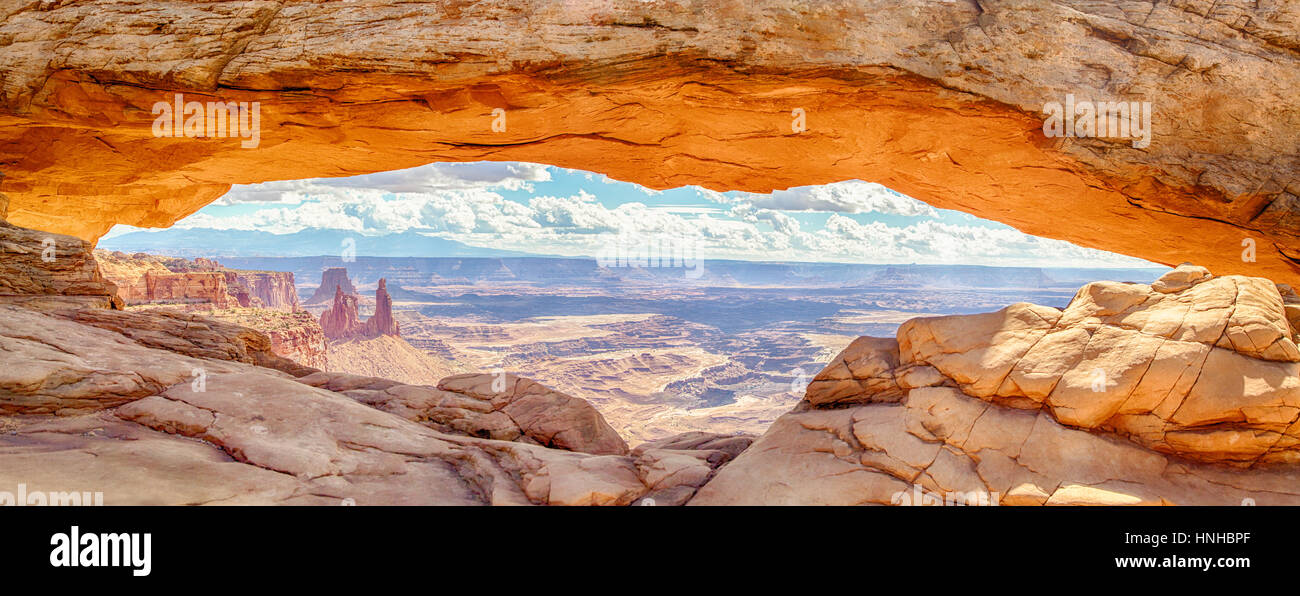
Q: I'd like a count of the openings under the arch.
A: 1